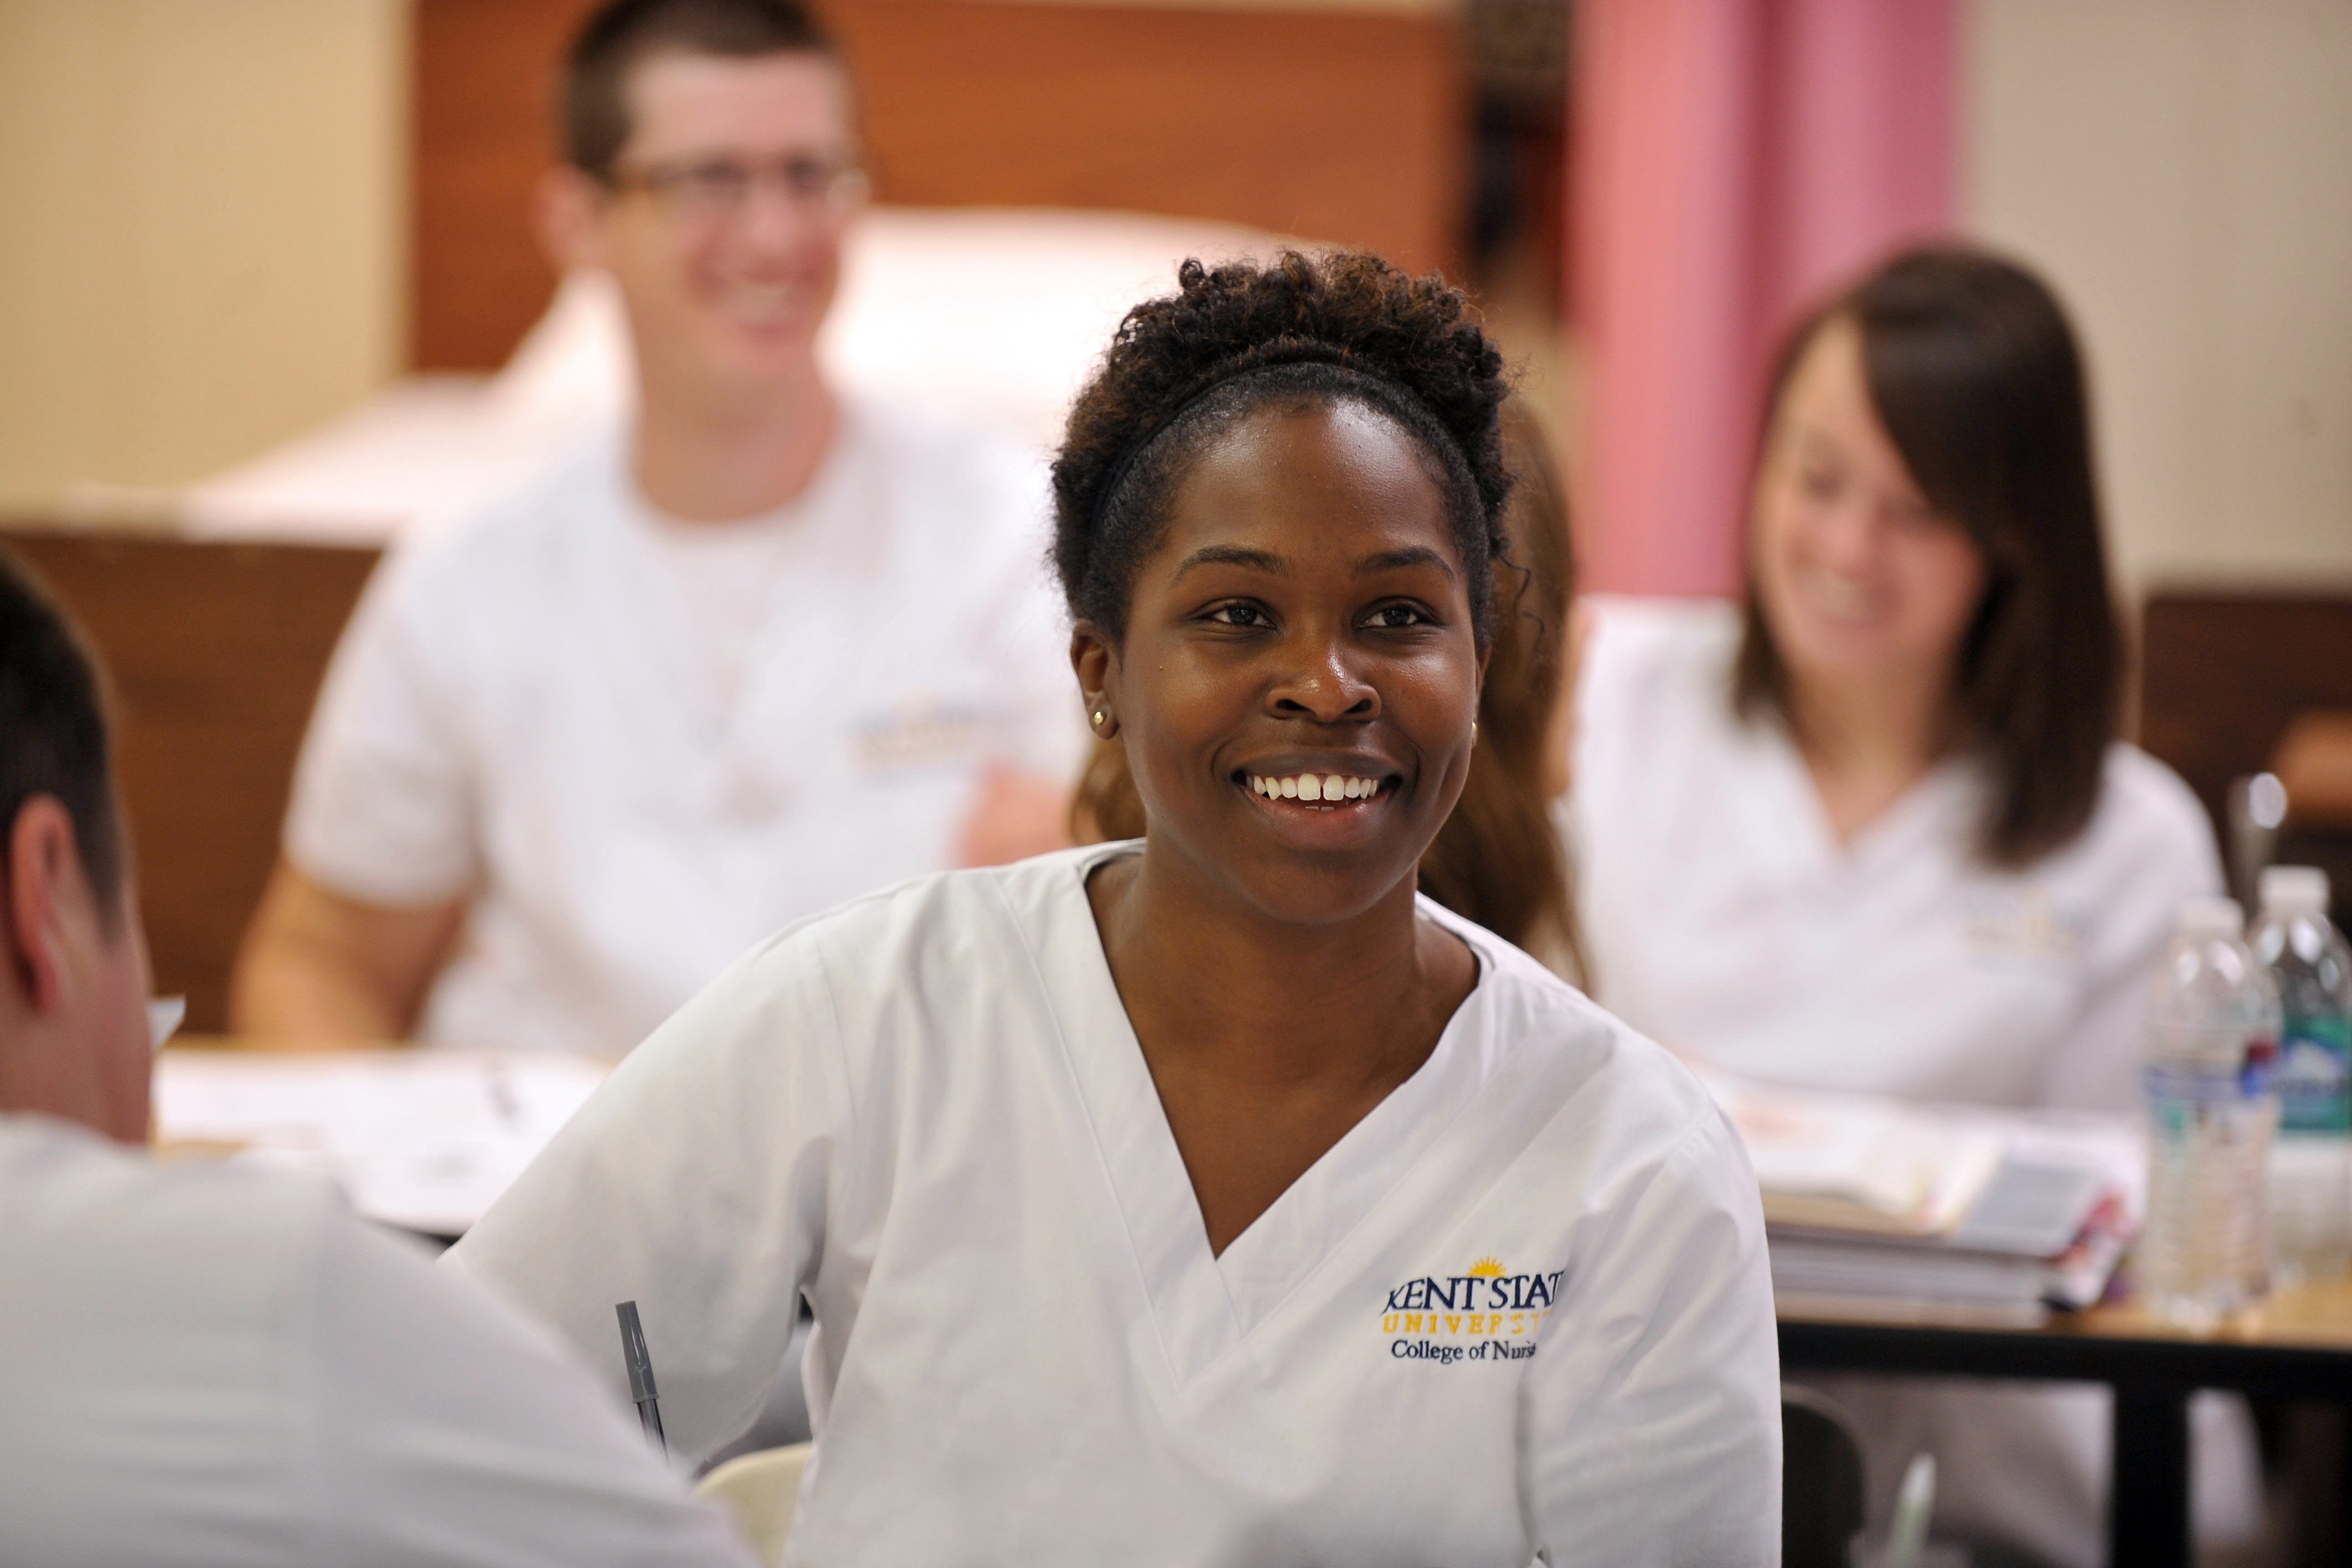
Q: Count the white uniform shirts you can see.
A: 4